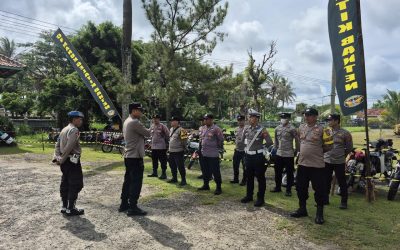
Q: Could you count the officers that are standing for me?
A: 11